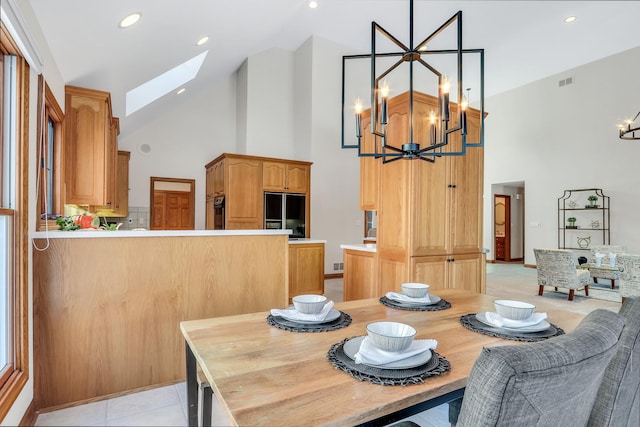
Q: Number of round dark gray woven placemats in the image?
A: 4